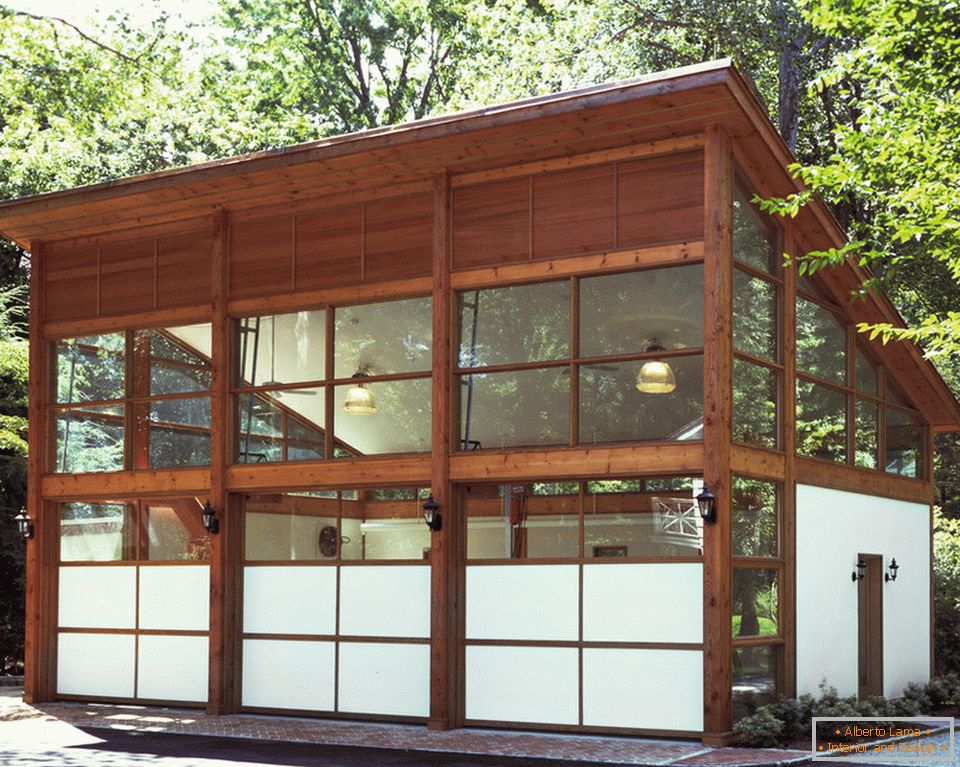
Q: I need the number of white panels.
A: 12